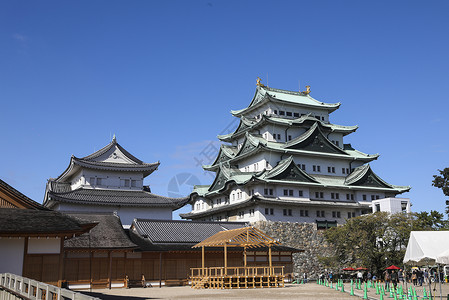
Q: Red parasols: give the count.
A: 3